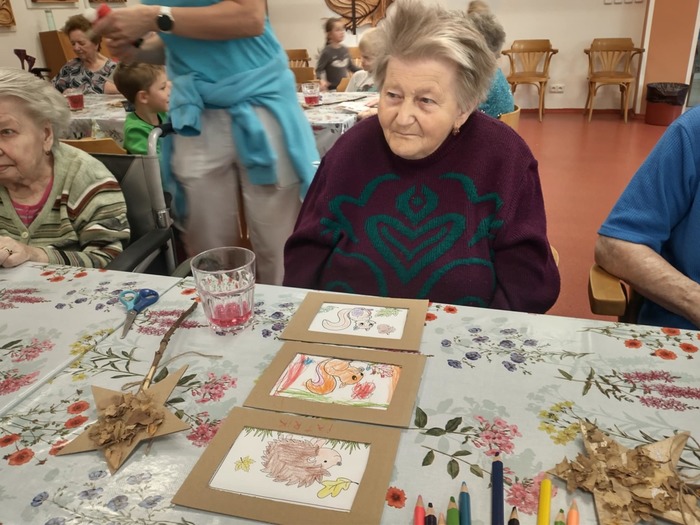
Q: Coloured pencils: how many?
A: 10